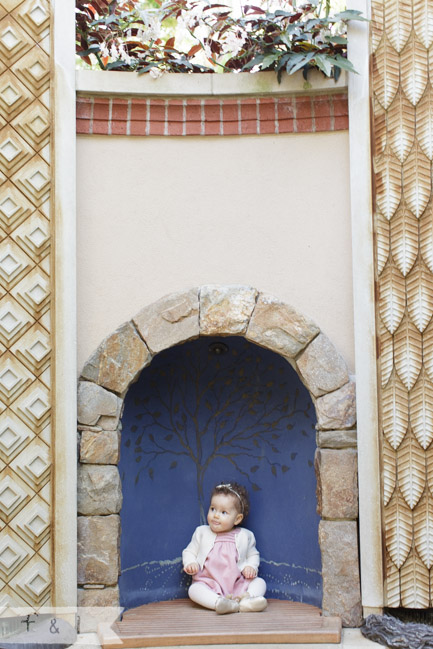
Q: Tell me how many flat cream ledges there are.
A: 1